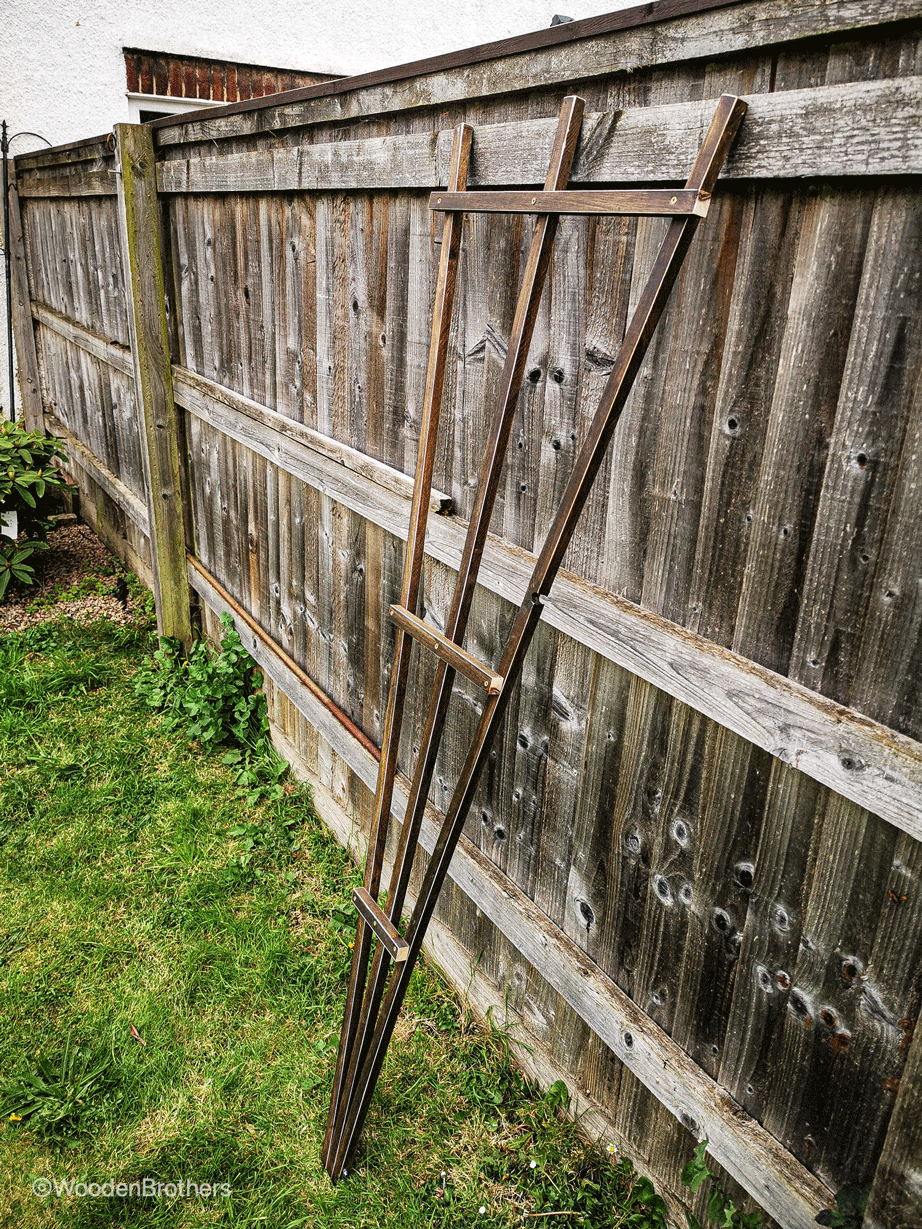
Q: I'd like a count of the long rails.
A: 3